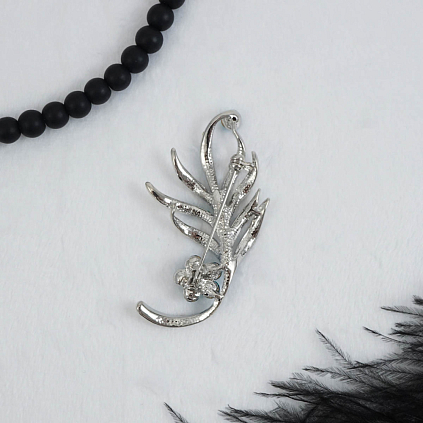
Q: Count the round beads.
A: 10